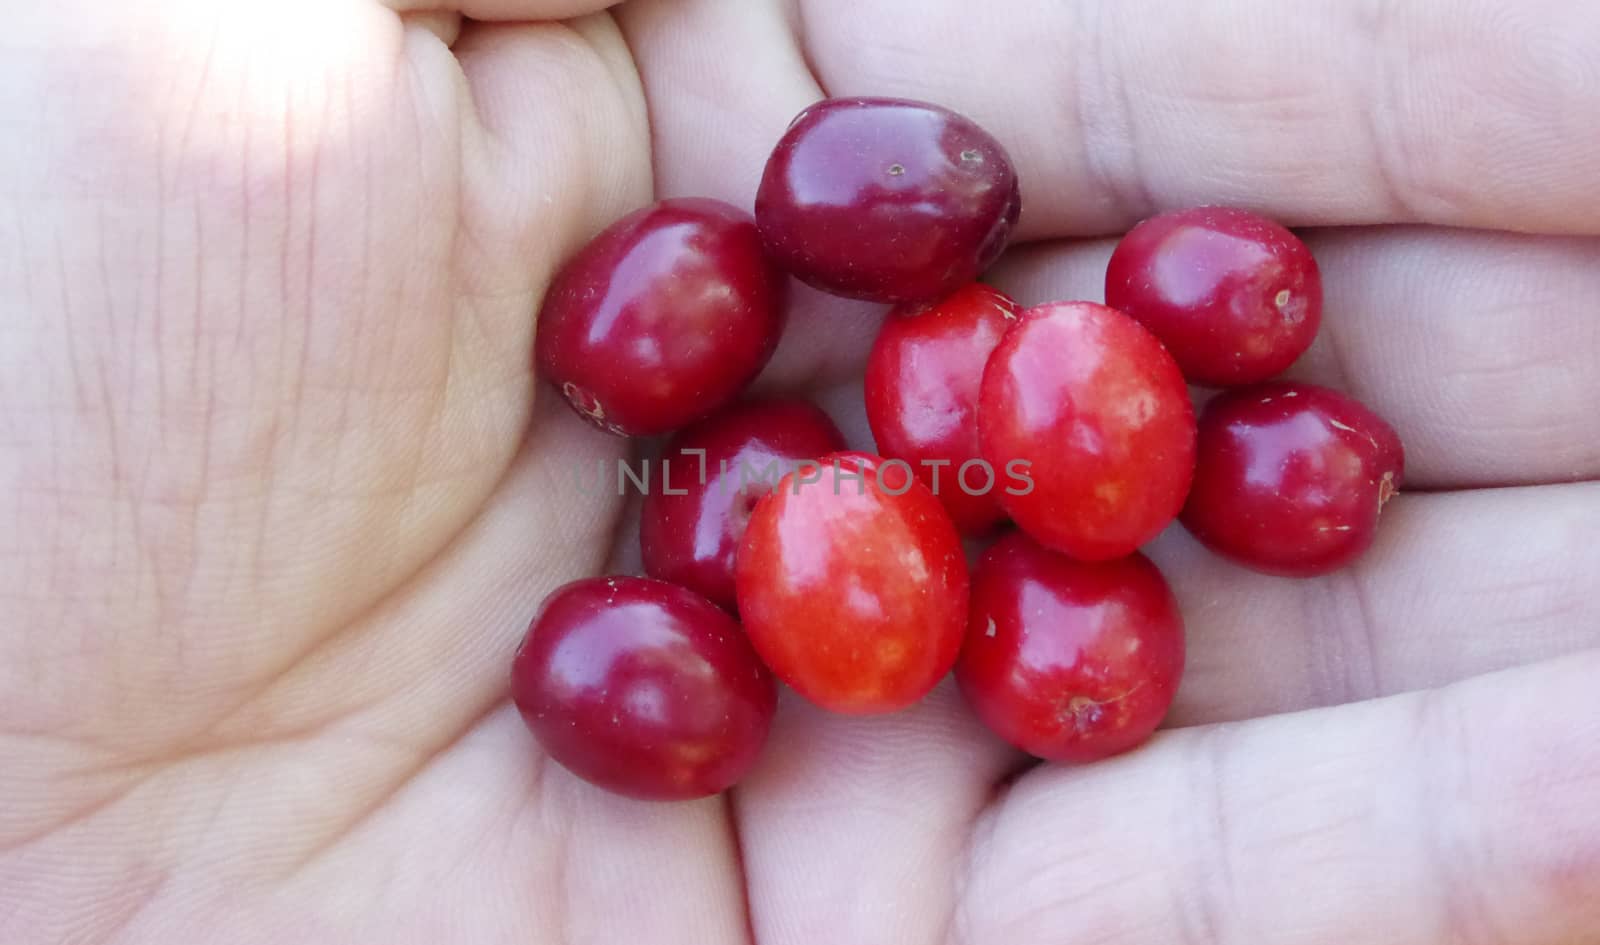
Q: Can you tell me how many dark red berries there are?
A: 6